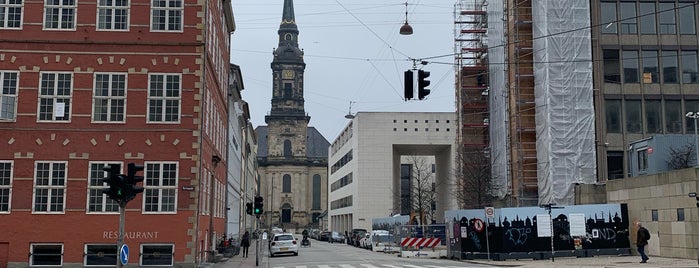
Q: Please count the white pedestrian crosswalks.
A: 1